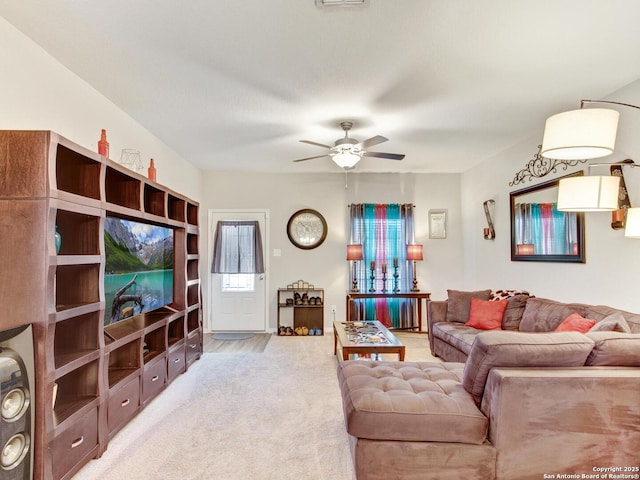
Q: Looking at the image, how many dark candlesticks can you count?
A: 3